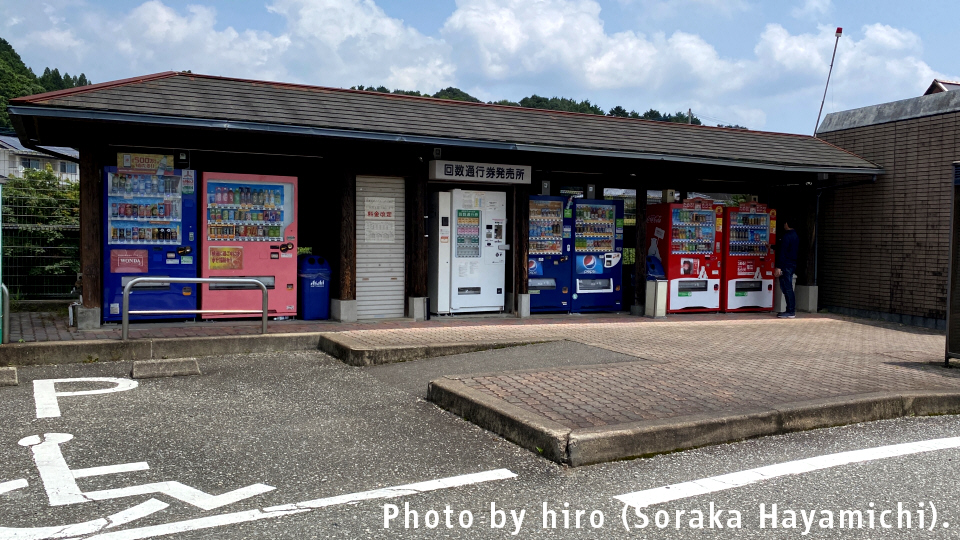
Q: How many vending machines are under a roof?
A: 7